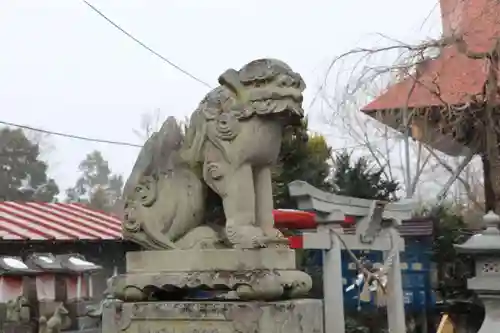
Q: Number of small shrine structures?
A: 3